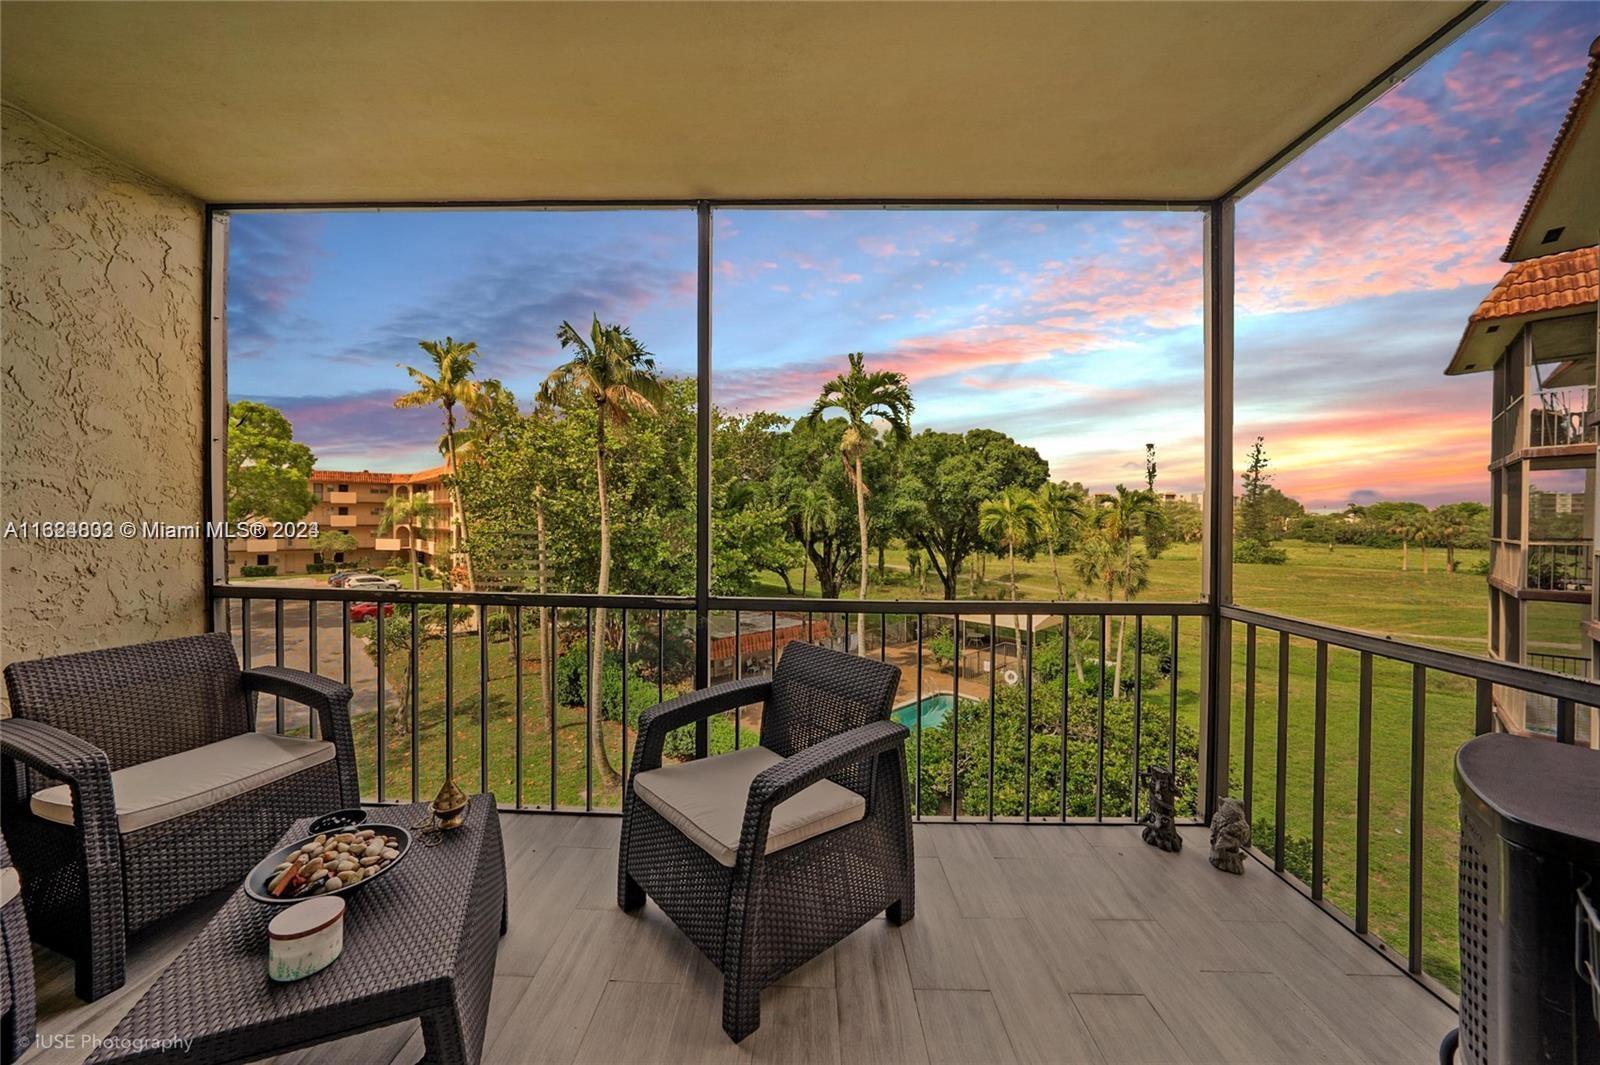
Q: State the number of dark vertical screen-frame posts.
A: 3